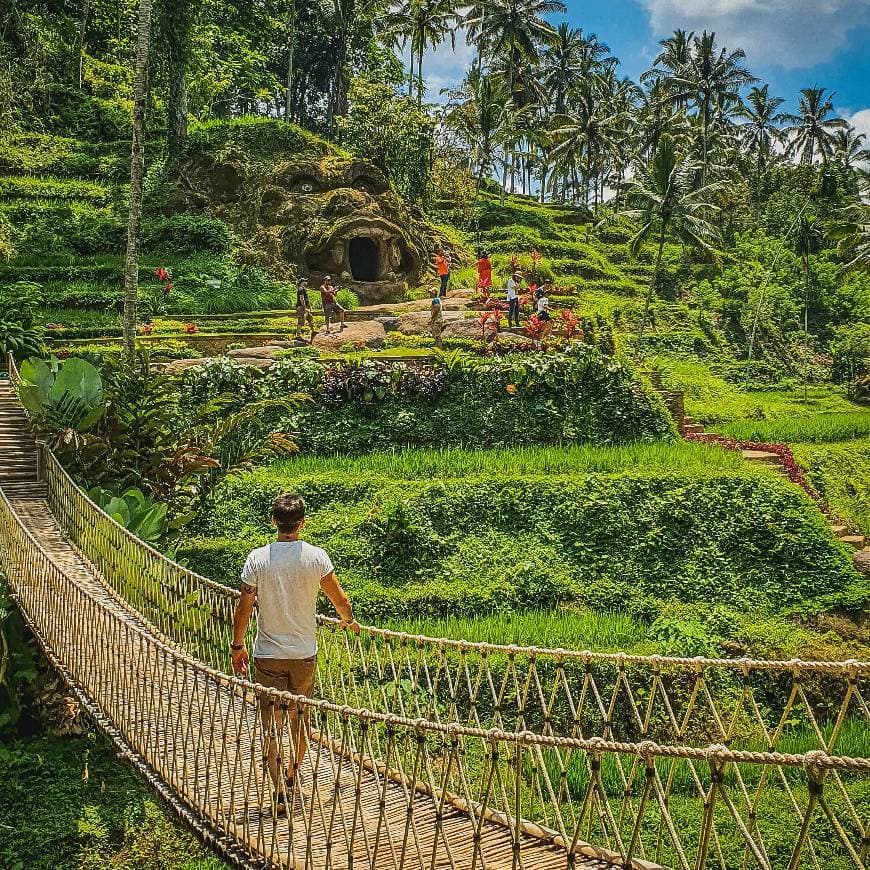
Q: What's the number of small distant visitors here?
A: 8